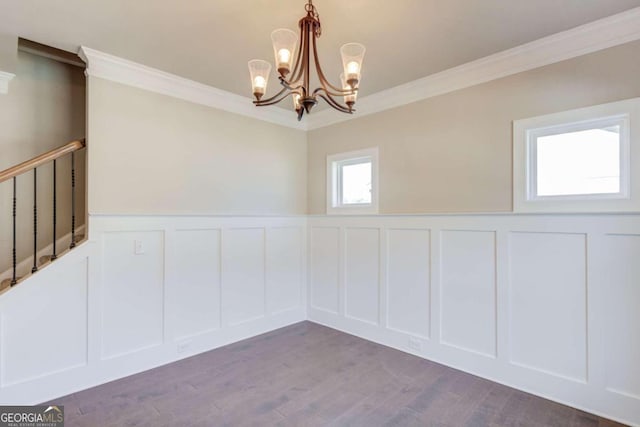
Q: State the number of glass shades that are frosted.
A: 5